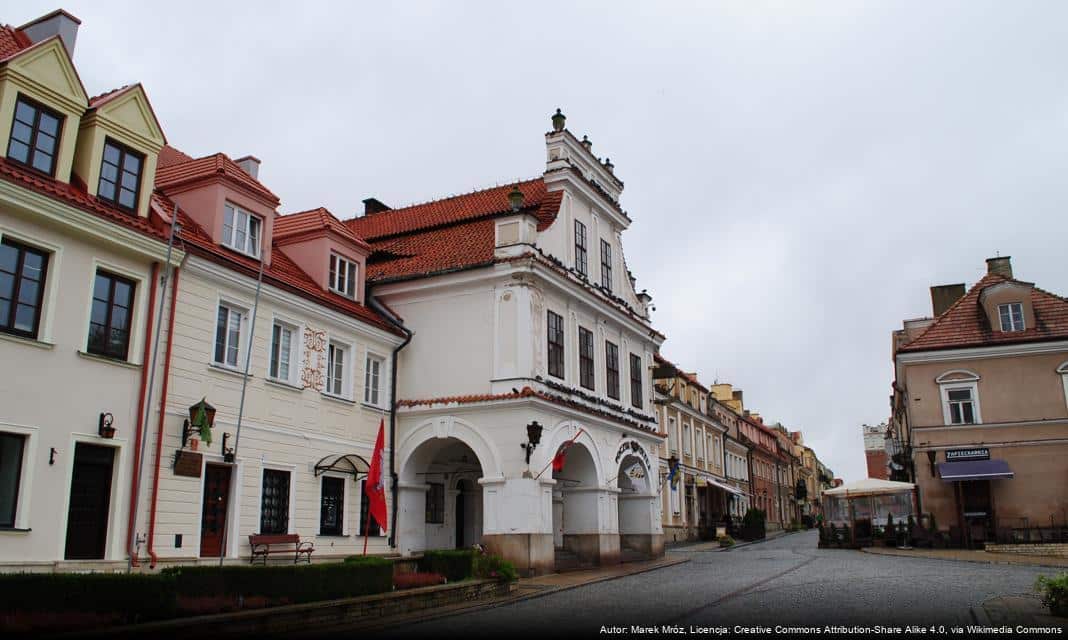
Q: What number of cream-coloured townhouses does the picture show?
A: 2